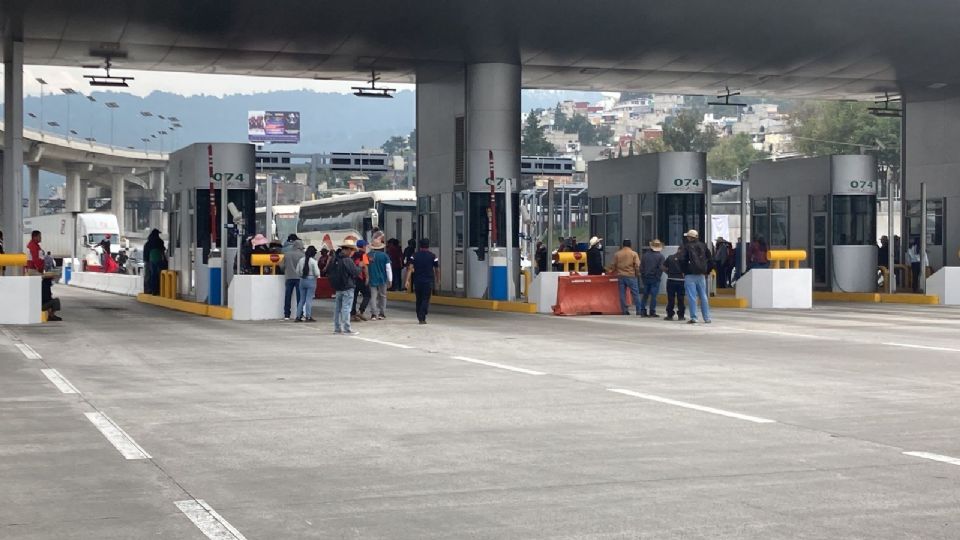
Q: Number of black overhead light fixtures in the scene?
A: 4